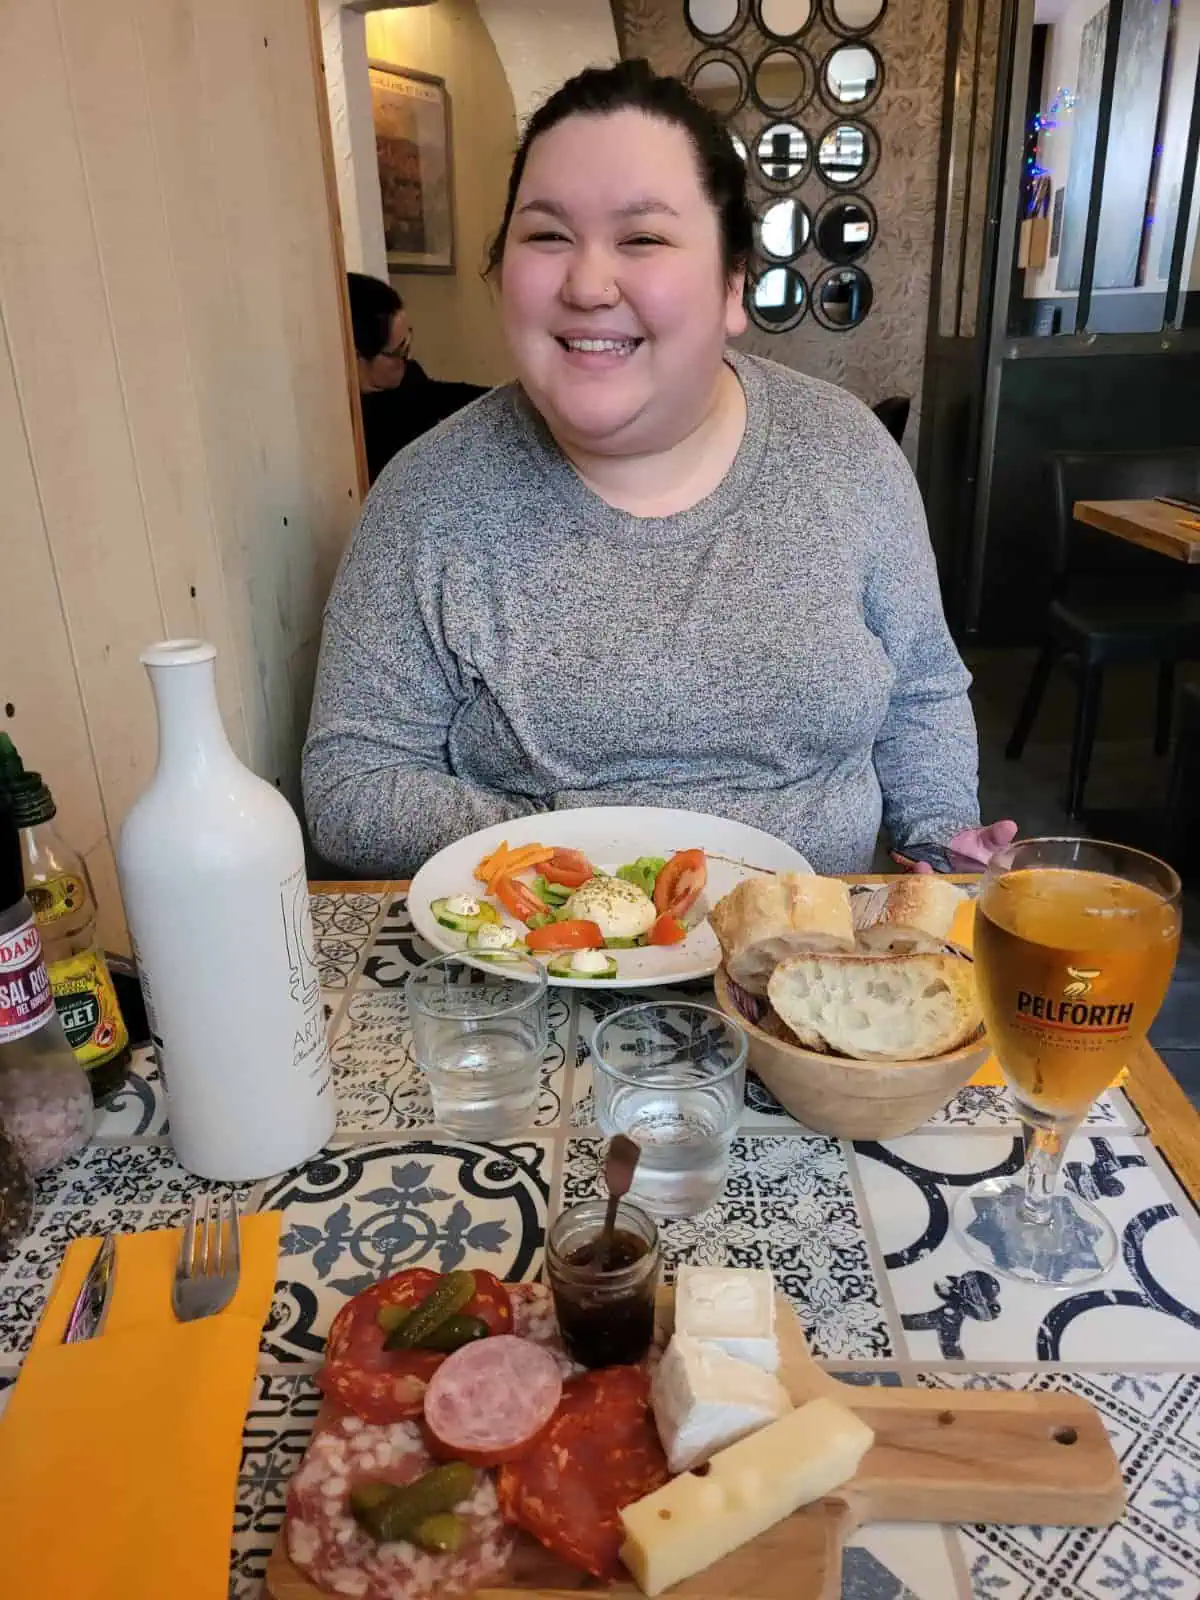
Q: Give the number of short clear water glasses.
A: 2